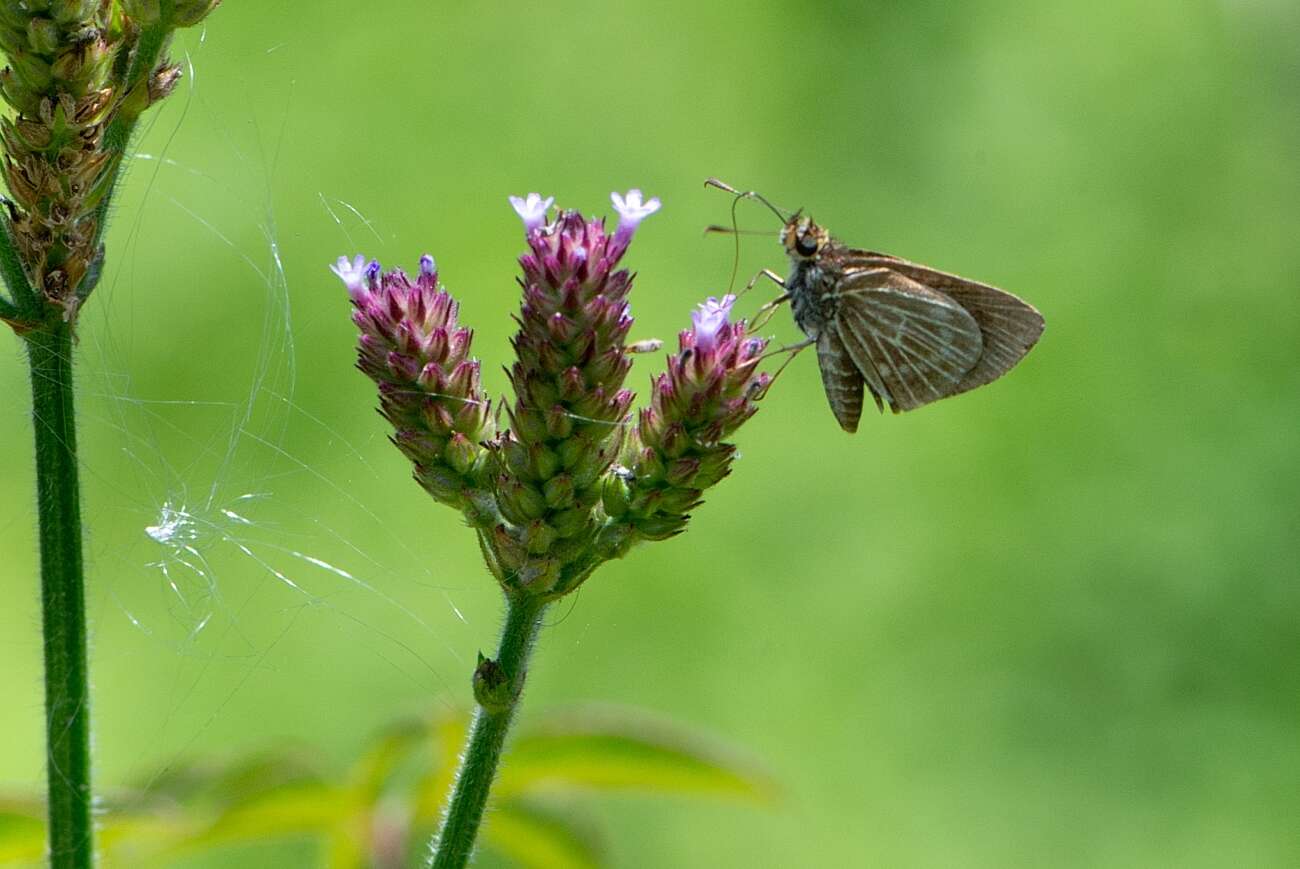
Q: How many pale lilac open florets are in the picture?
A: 4